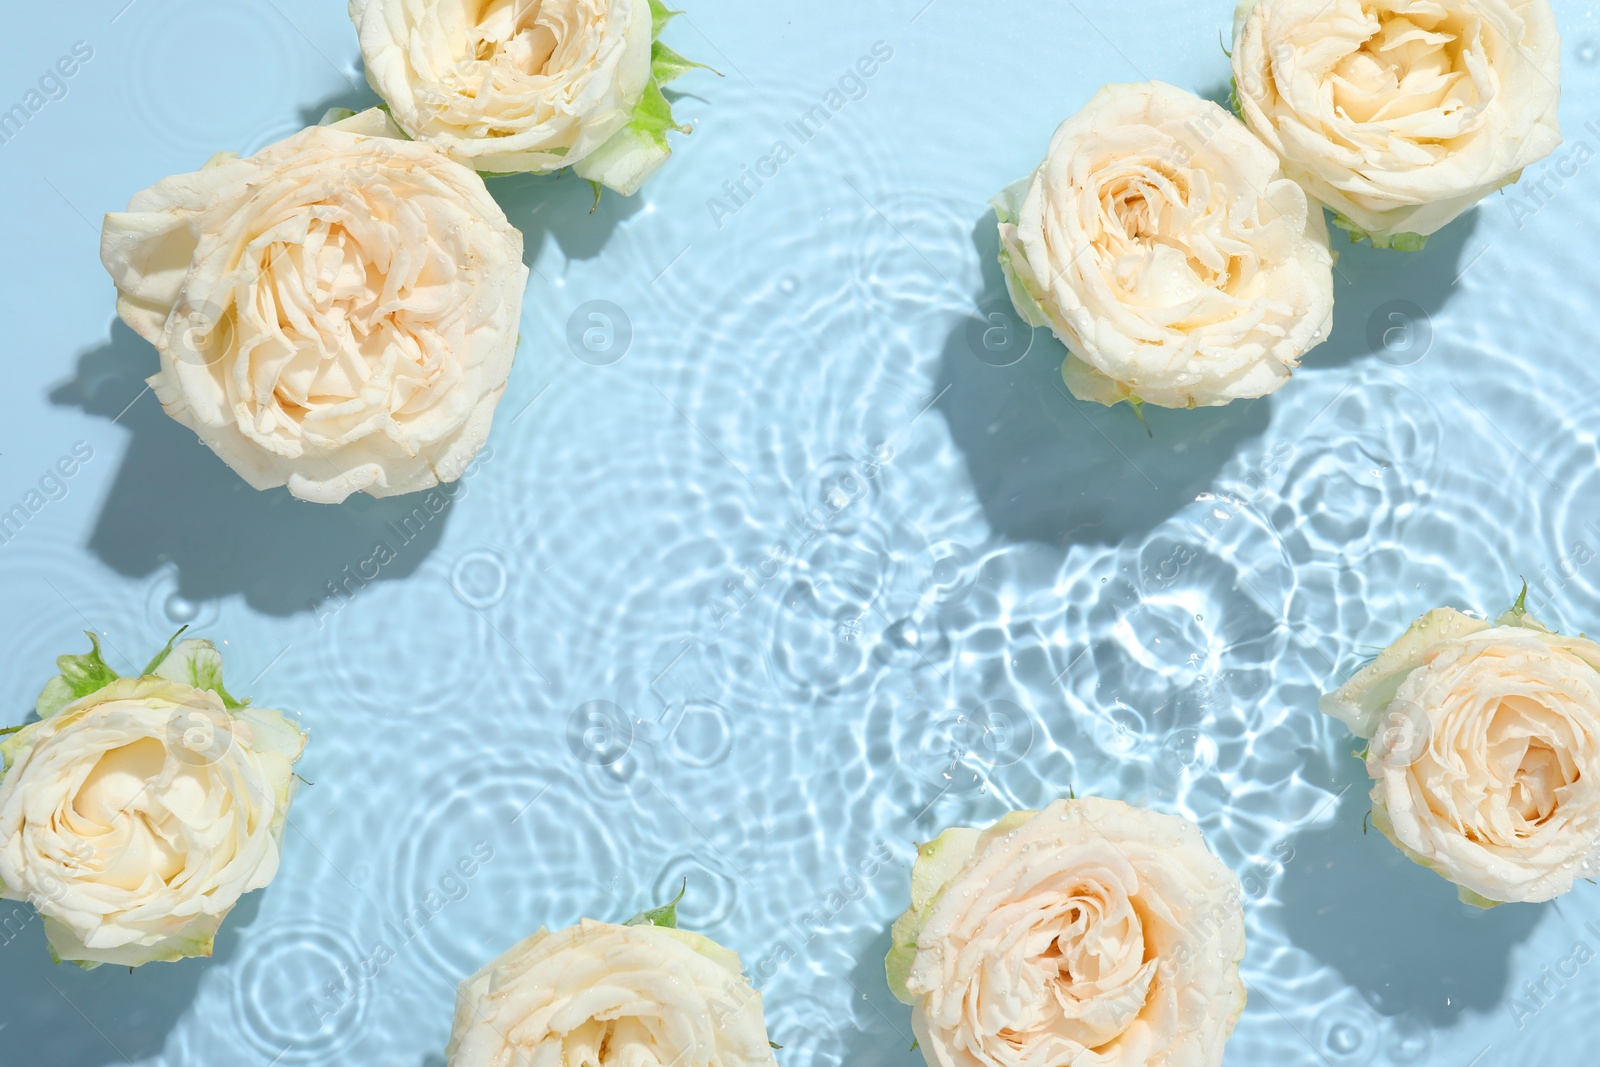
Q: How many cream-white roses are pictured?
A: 8